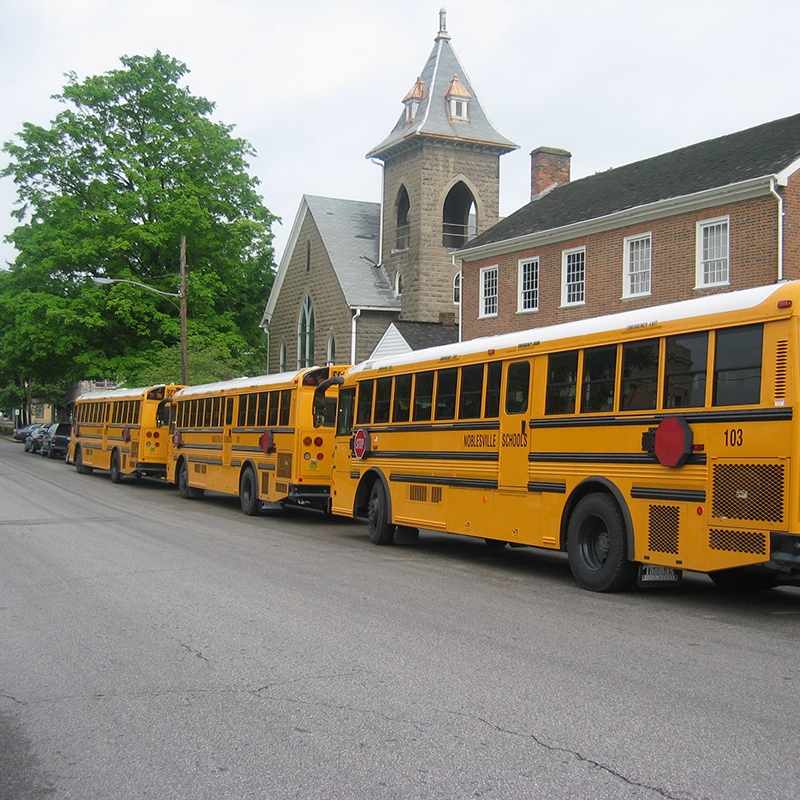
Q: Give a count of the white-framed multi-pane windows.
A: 5